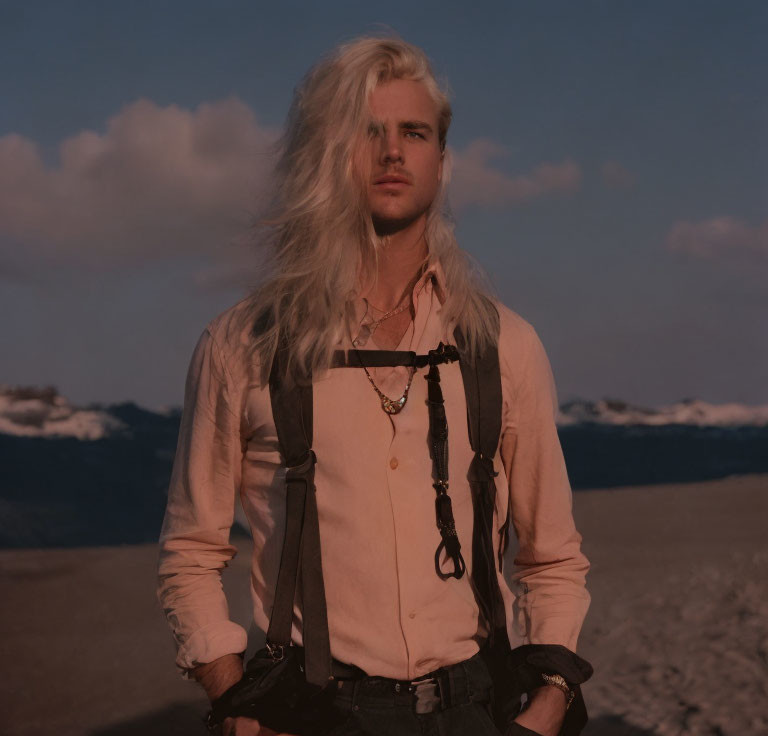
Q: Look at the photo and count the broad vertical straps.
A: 2